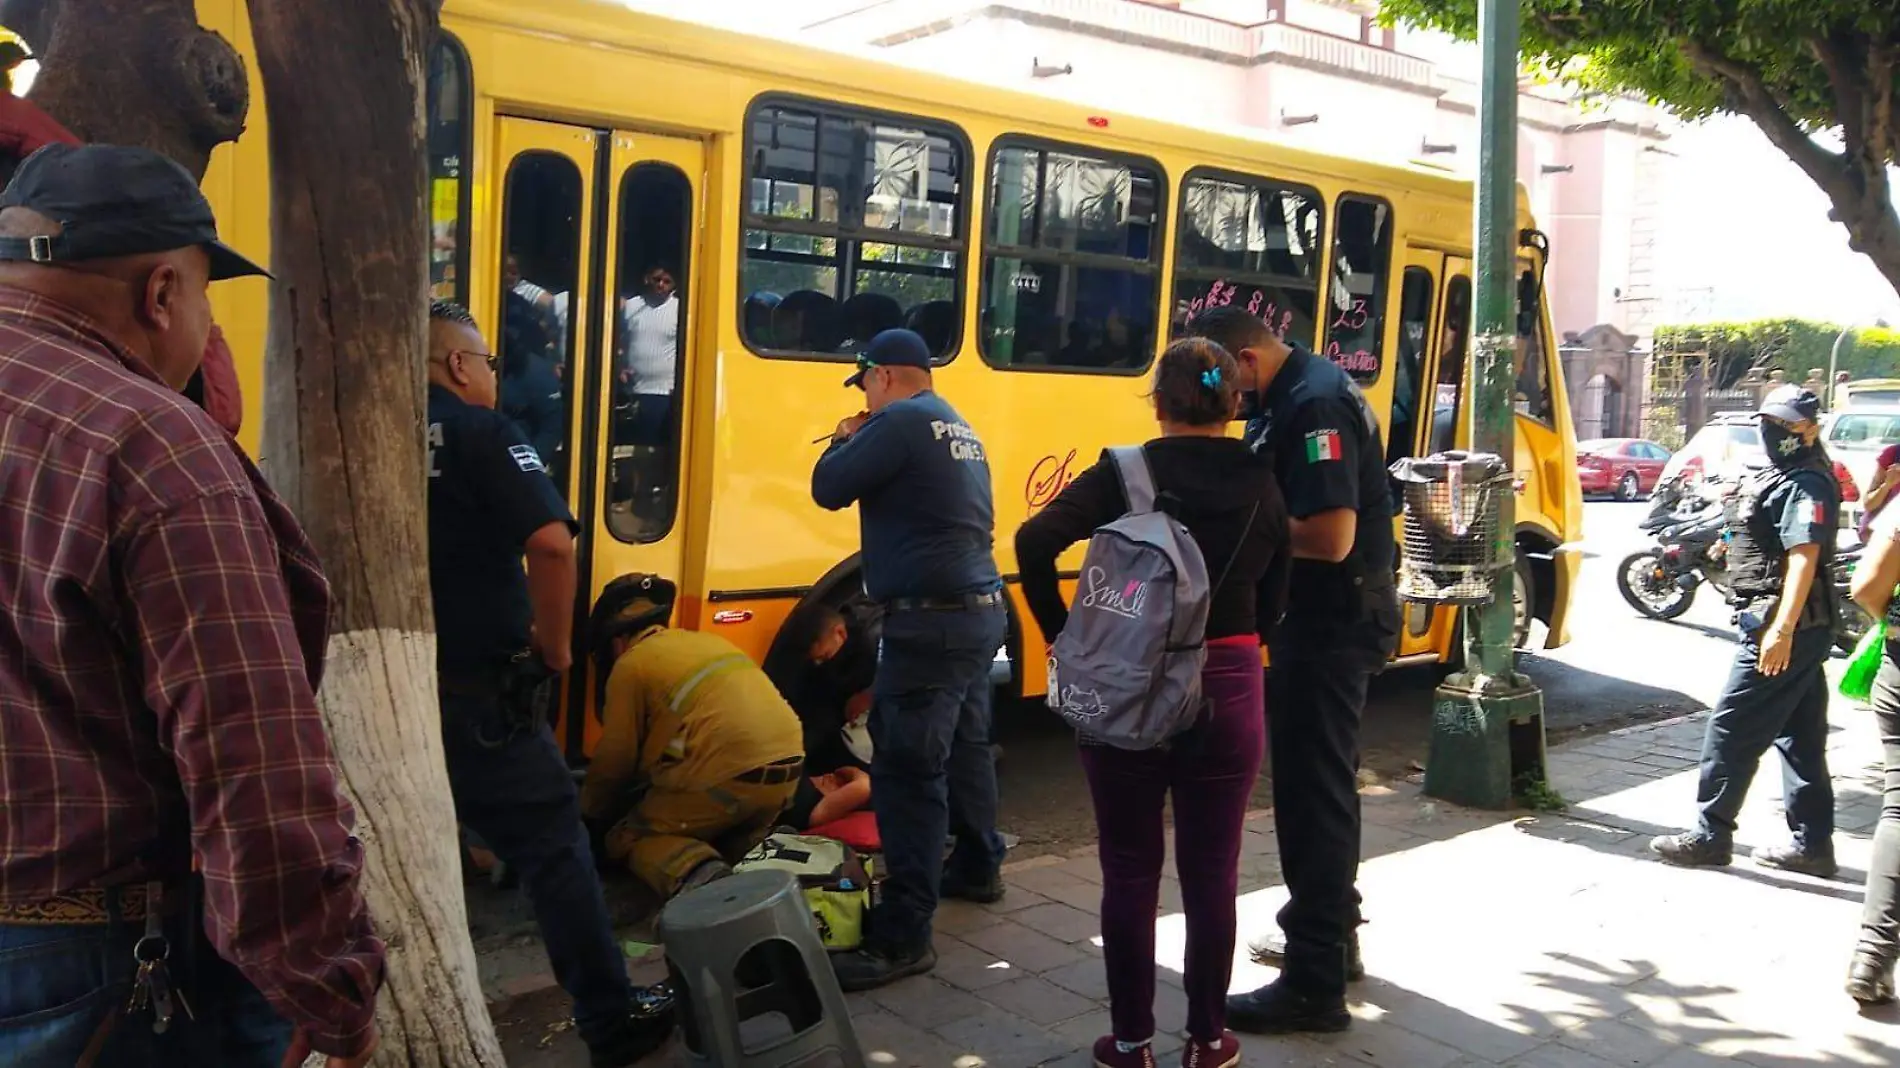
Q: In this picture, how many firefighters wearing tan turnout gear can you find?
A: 1